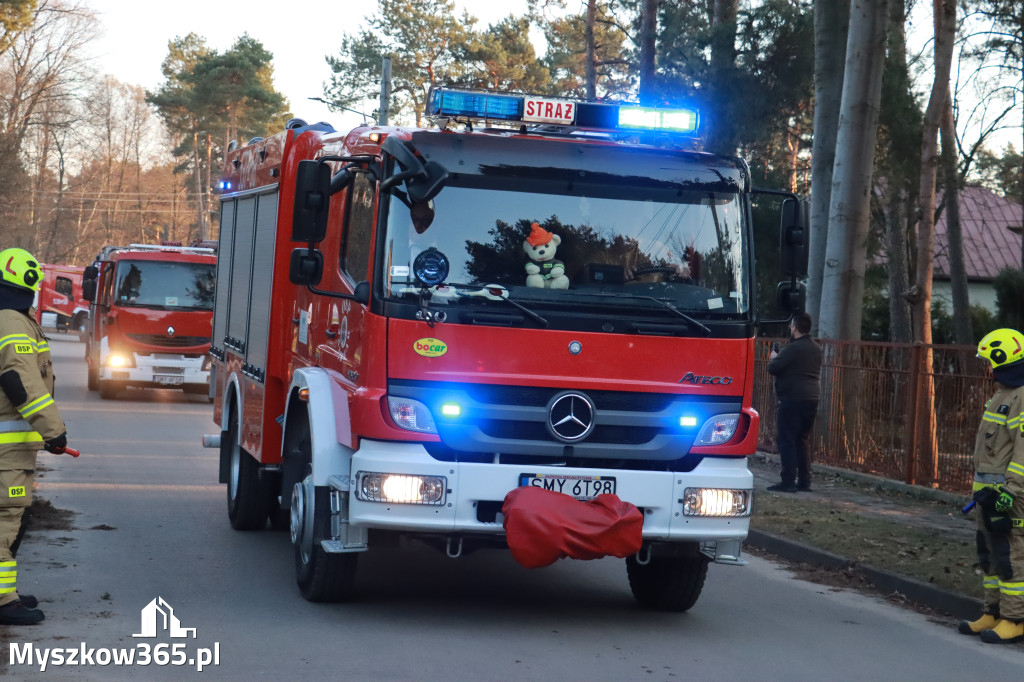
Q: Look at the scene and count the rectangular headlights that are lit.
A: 2